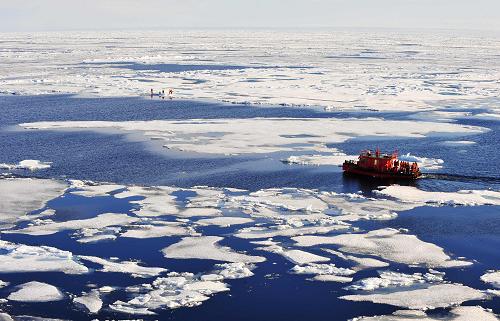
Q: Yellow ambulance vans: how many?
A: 0